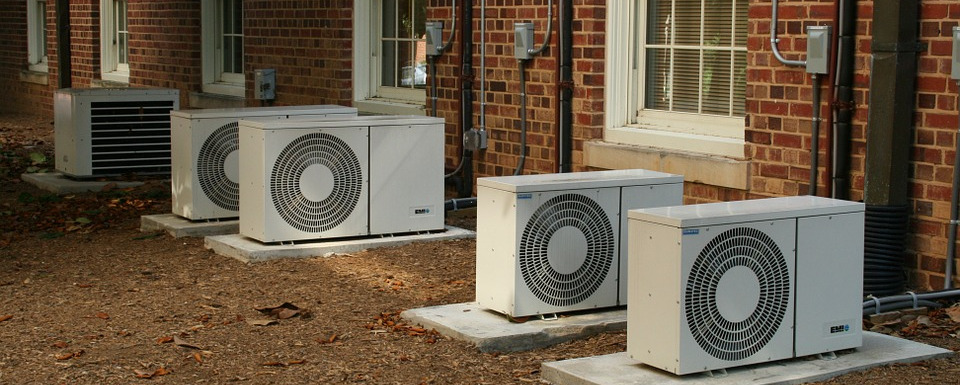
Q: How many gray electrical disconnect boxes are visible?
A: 5